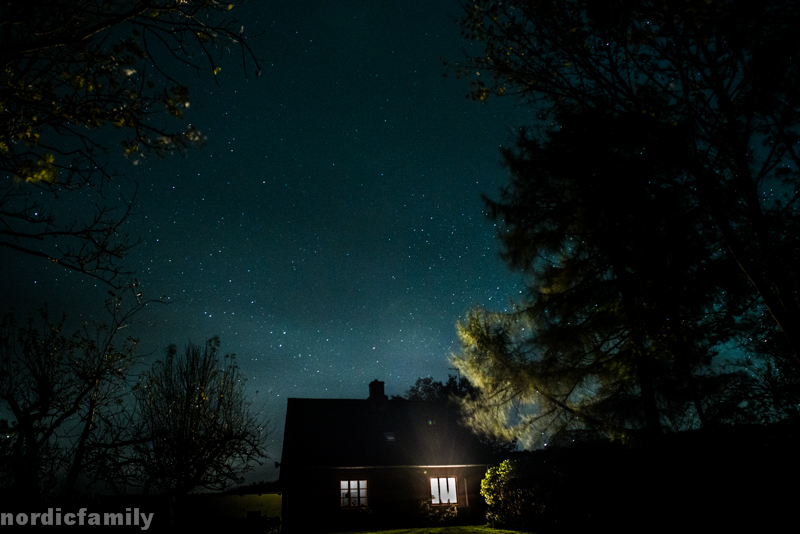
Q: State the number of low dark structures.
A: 1